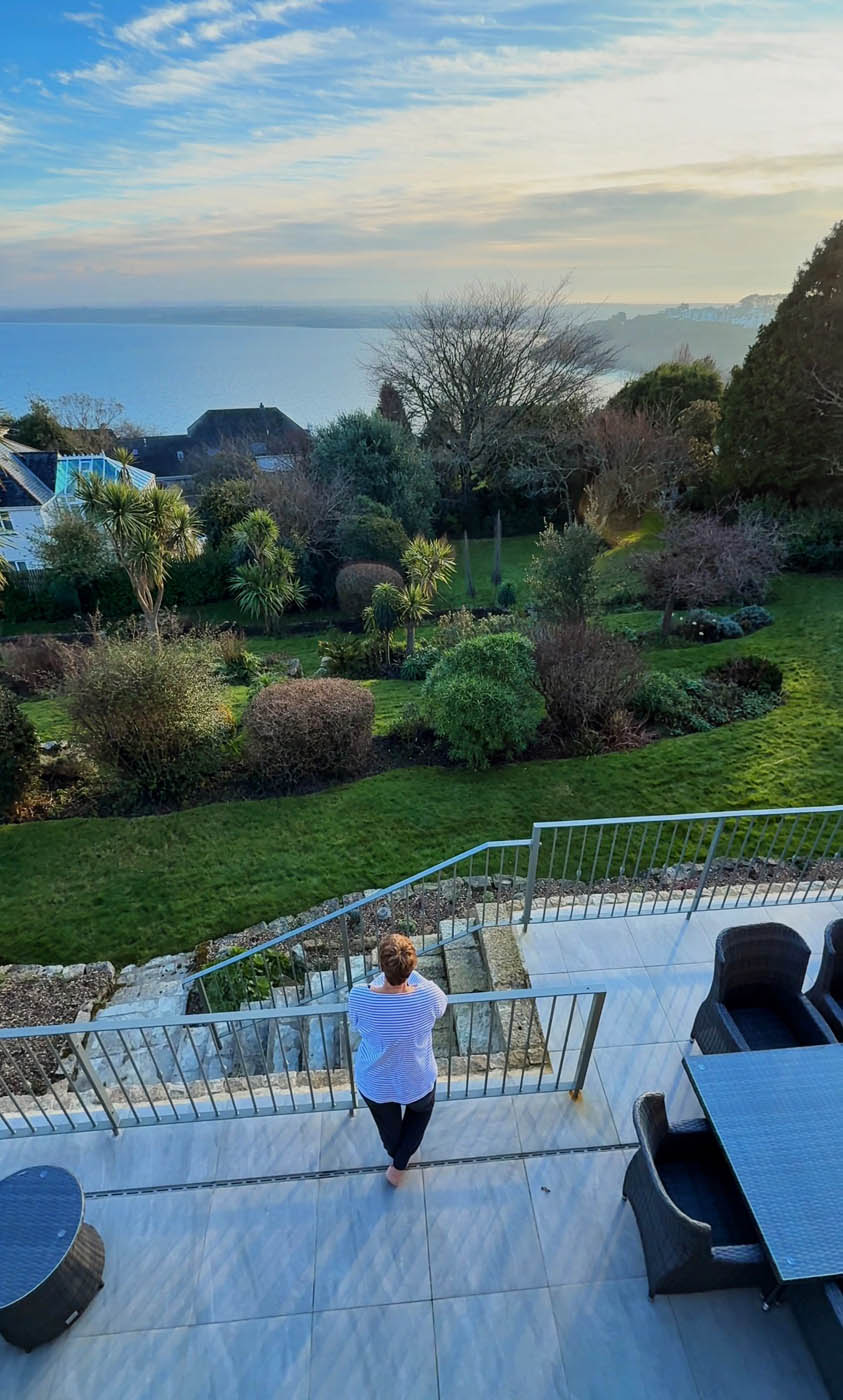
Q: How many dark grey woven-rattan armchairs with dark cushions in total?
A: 4